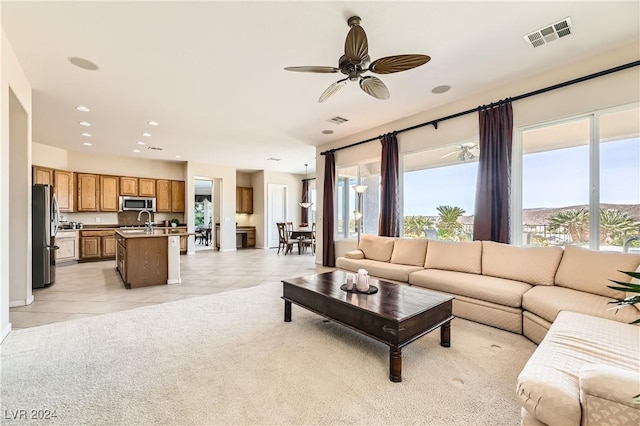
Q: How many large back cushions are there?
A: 5